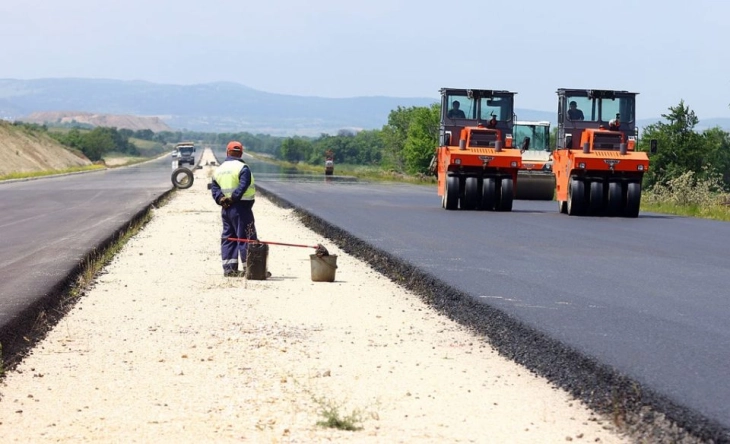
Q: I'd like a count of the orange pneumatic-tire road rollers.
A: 2